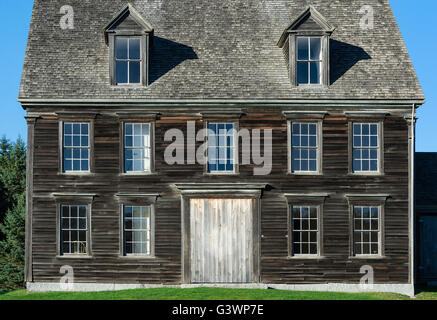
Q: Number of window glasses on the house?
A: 11